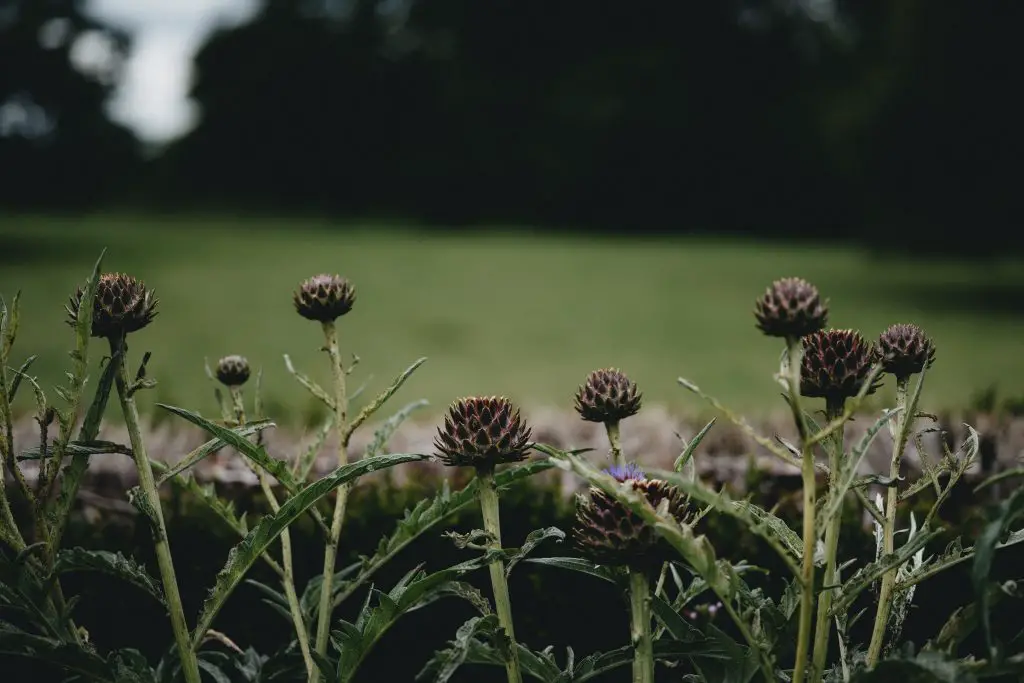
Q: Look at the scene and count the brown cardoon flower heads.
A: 9